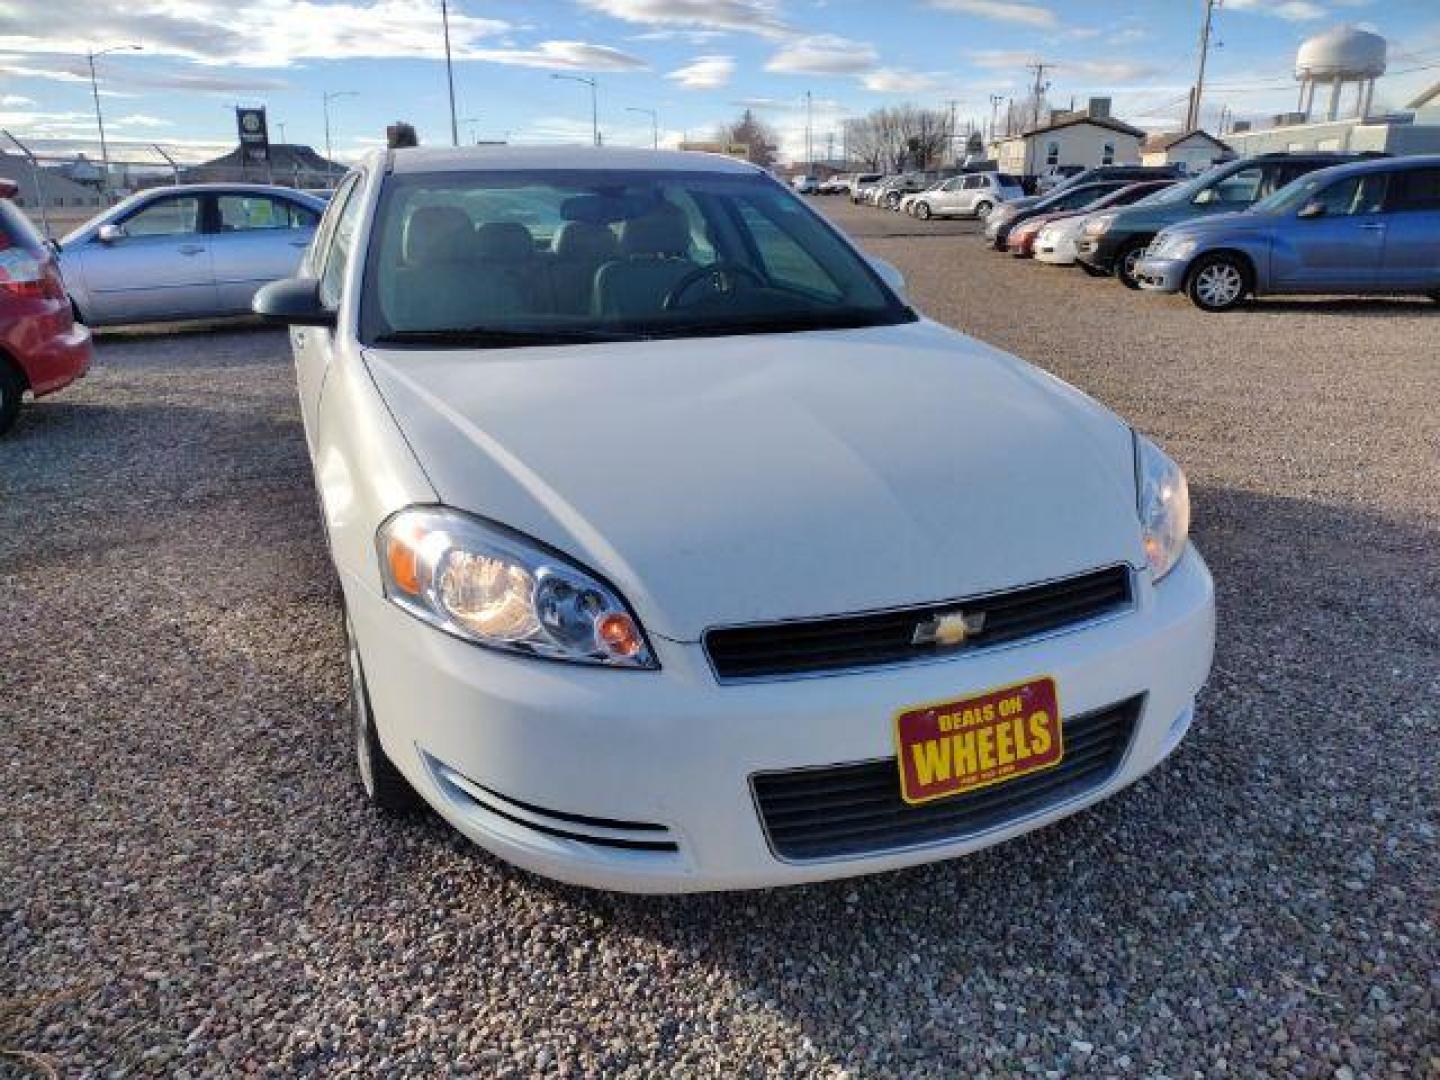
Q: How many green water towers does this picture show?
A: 0